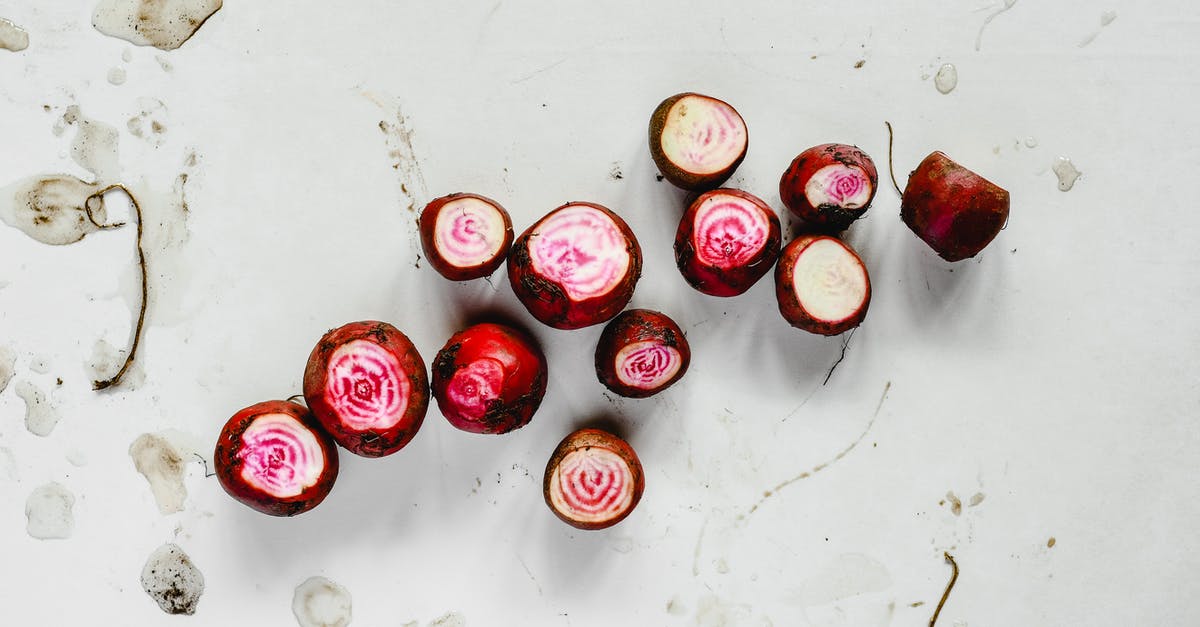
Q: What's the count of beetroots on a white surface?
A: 12